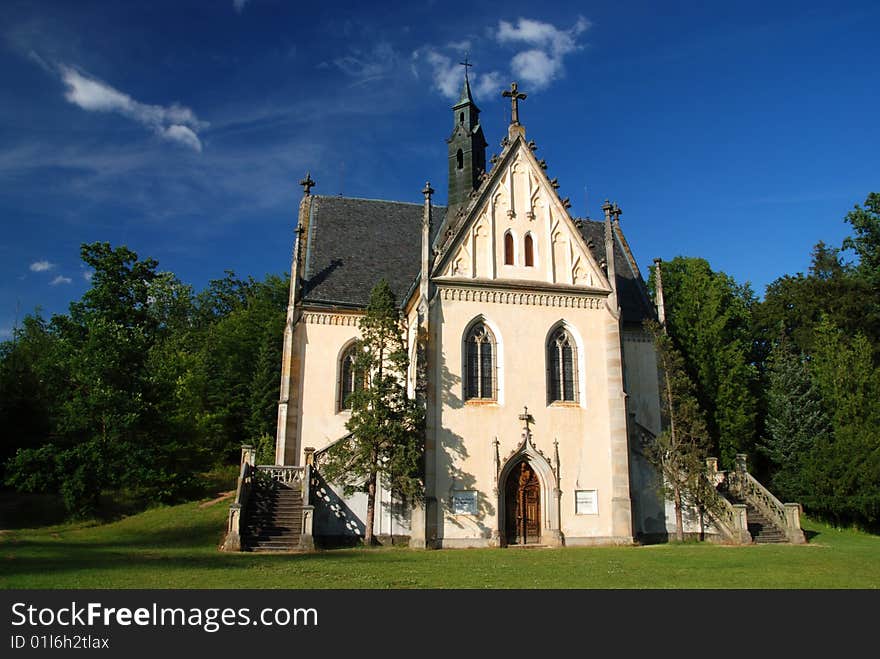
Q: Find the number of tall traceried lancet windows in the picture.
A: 3